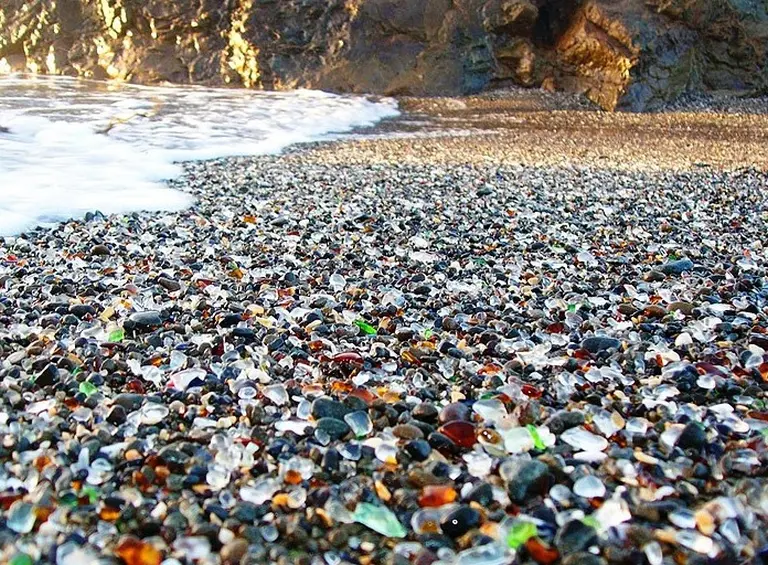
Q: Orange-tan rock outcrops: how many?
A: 1